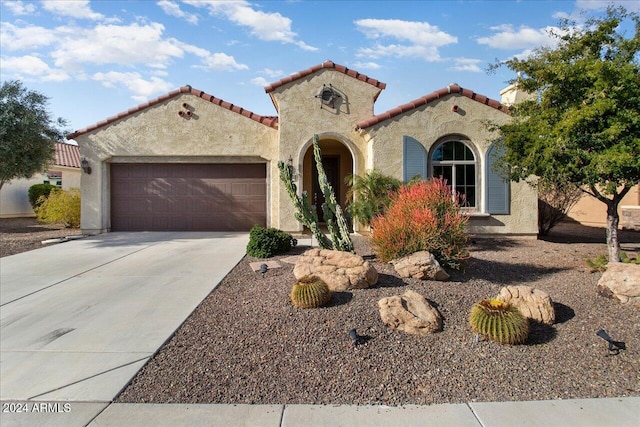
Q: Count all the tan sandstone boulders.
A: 5